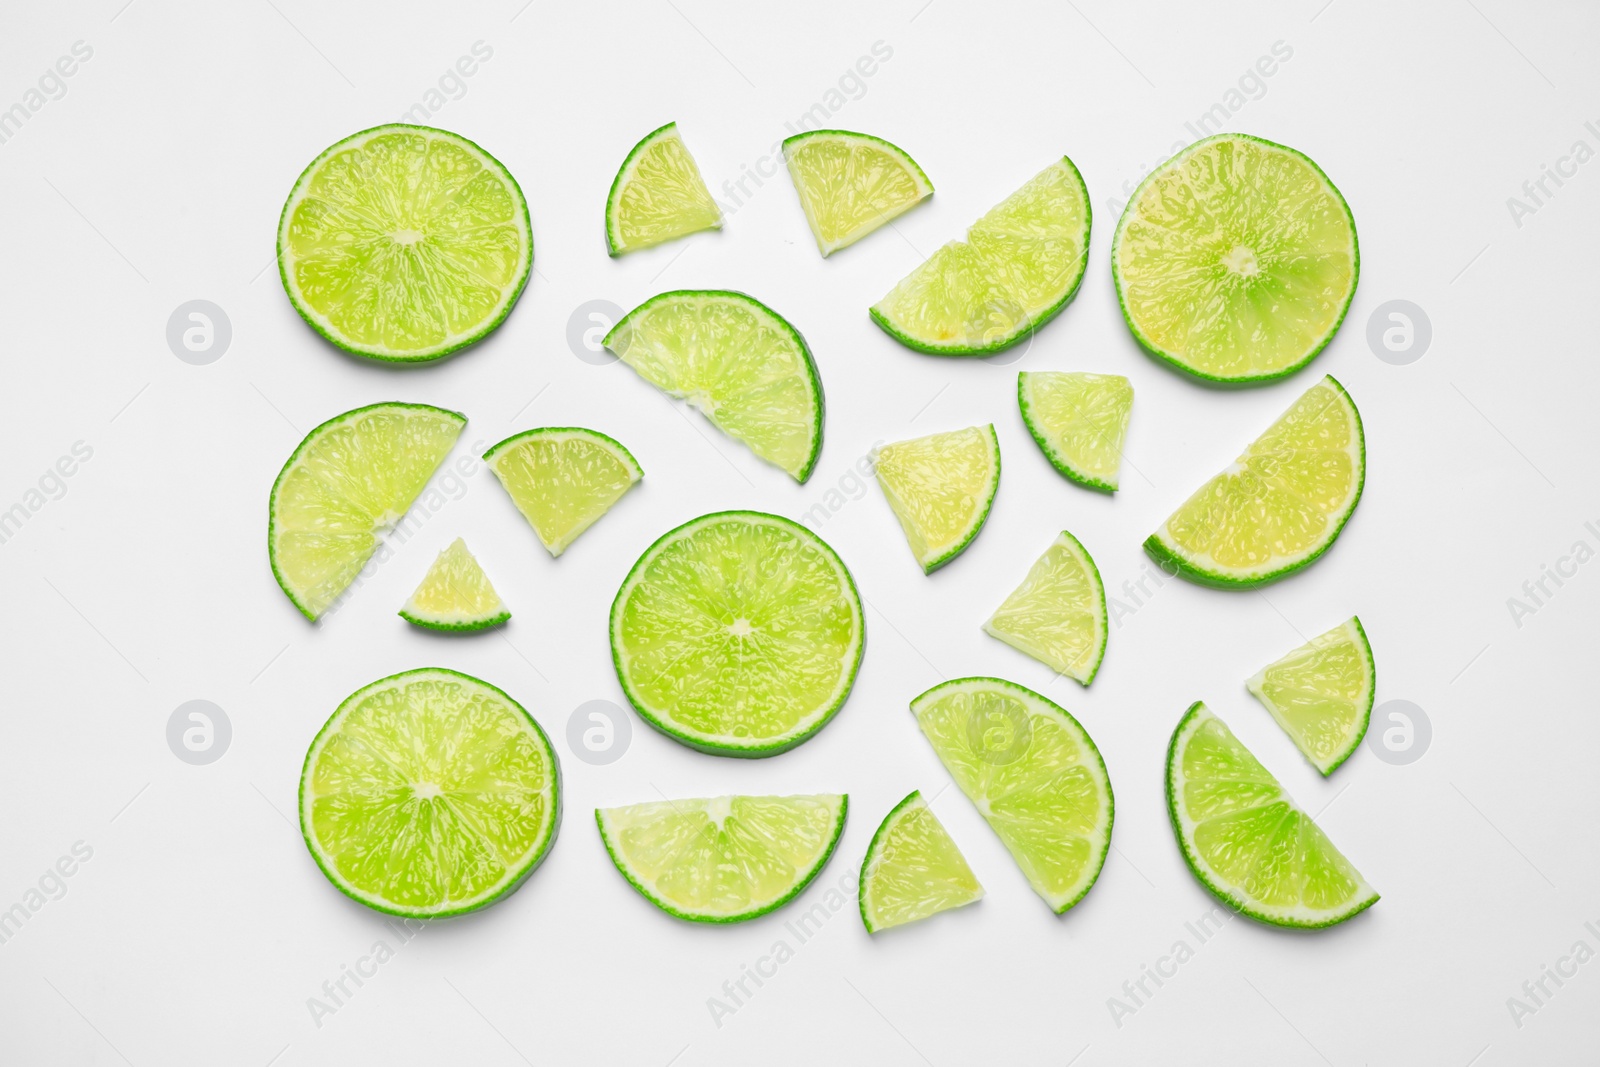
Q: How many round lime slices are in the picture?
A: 4